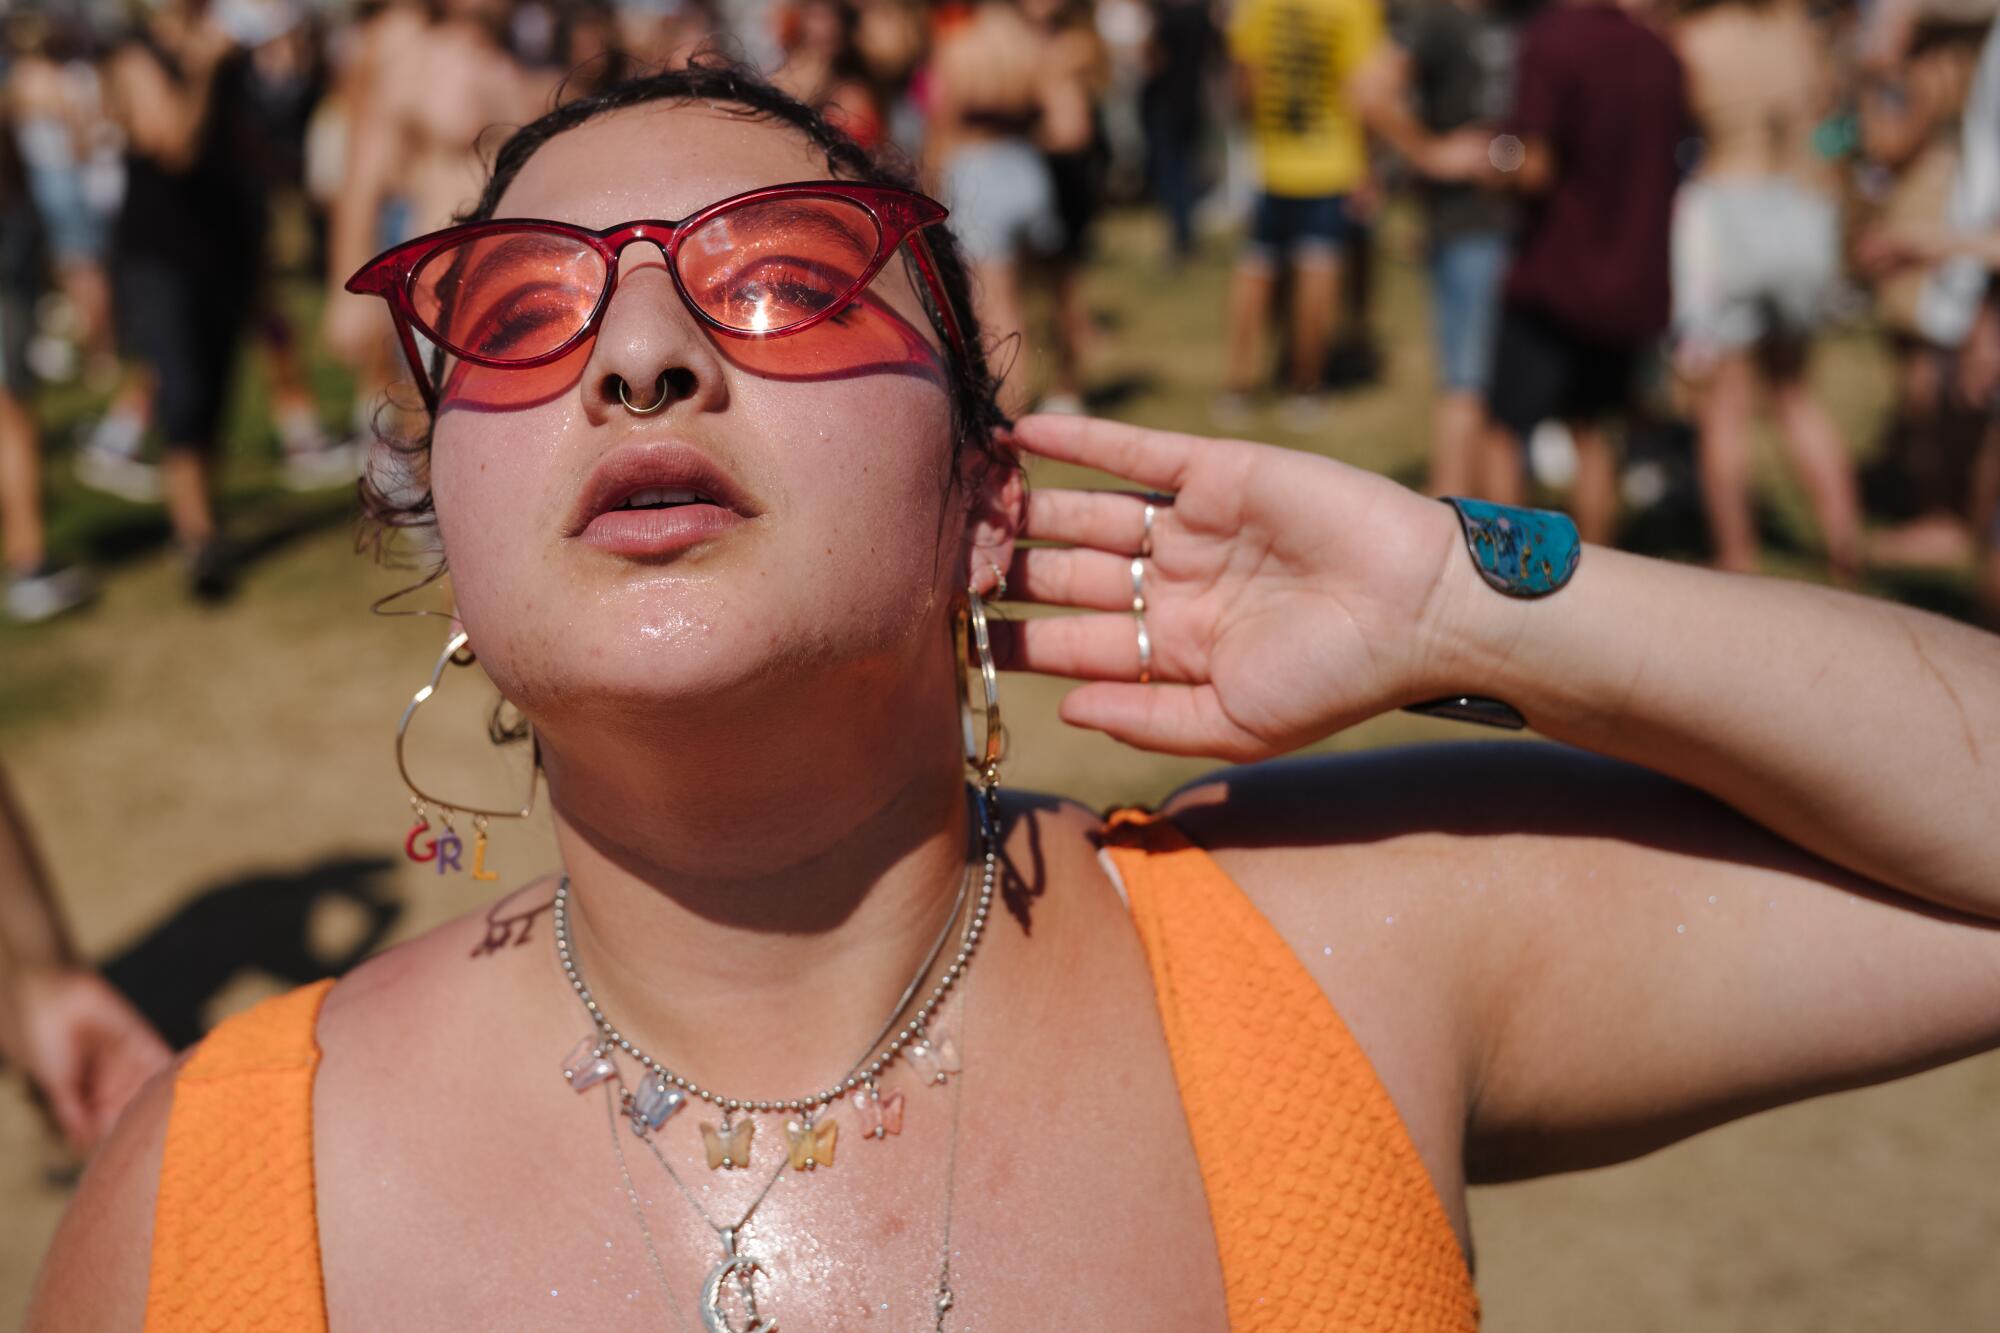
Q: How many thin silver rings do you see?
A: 3